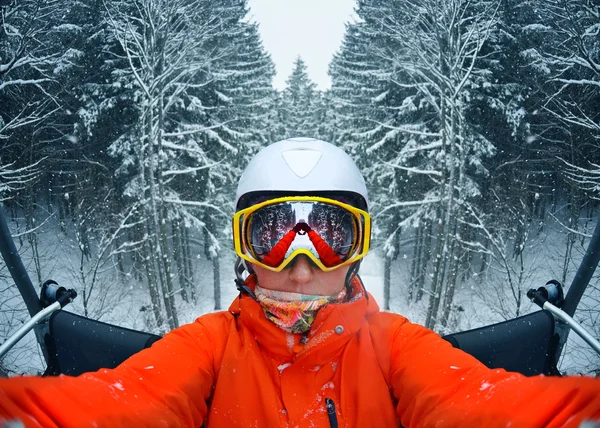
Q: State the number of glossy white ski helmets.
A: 1